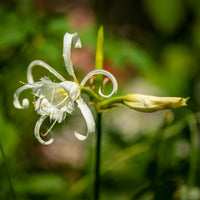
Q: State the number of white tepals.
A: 6